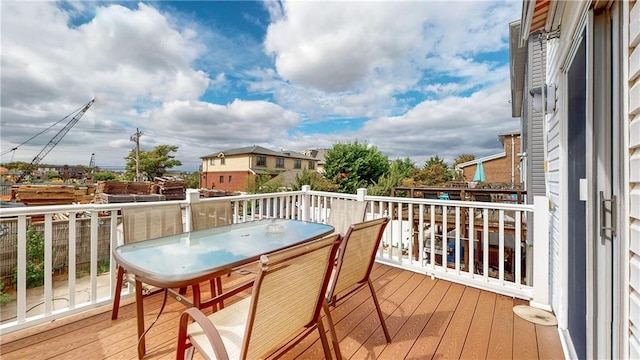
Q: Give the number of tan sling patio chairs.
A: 5